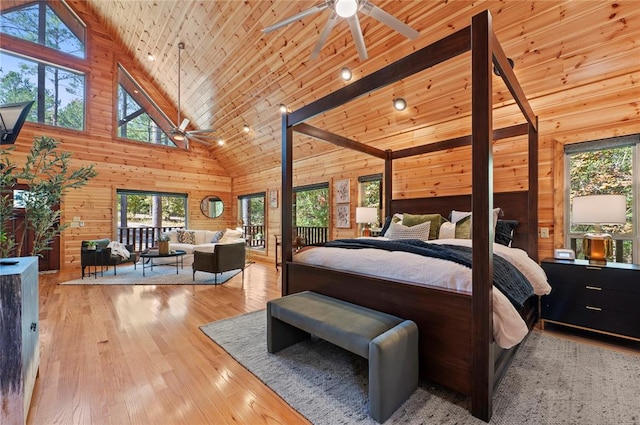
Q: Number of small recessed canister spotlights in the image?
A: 6